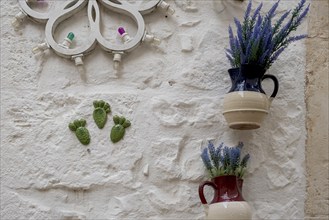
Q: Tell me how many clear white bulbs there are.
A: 6